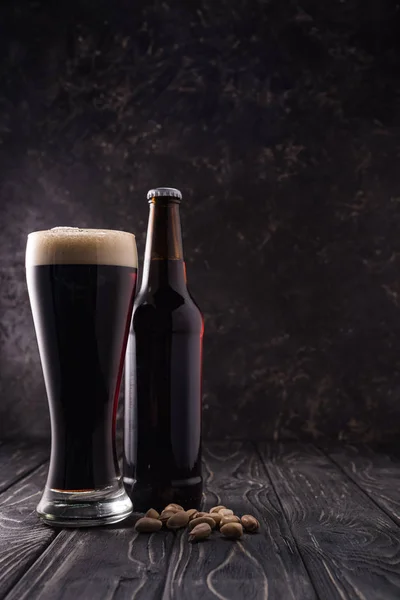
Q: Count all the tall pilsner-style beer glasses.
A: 1